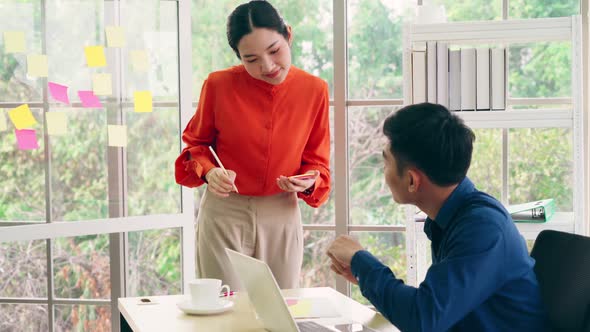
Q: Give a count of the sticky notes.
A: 14